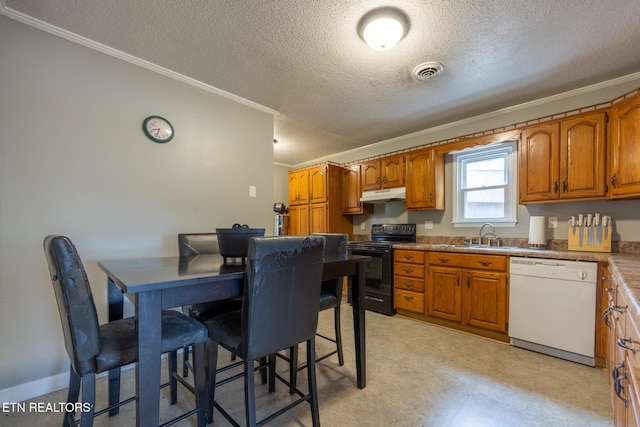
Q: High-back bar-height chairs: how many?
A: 4